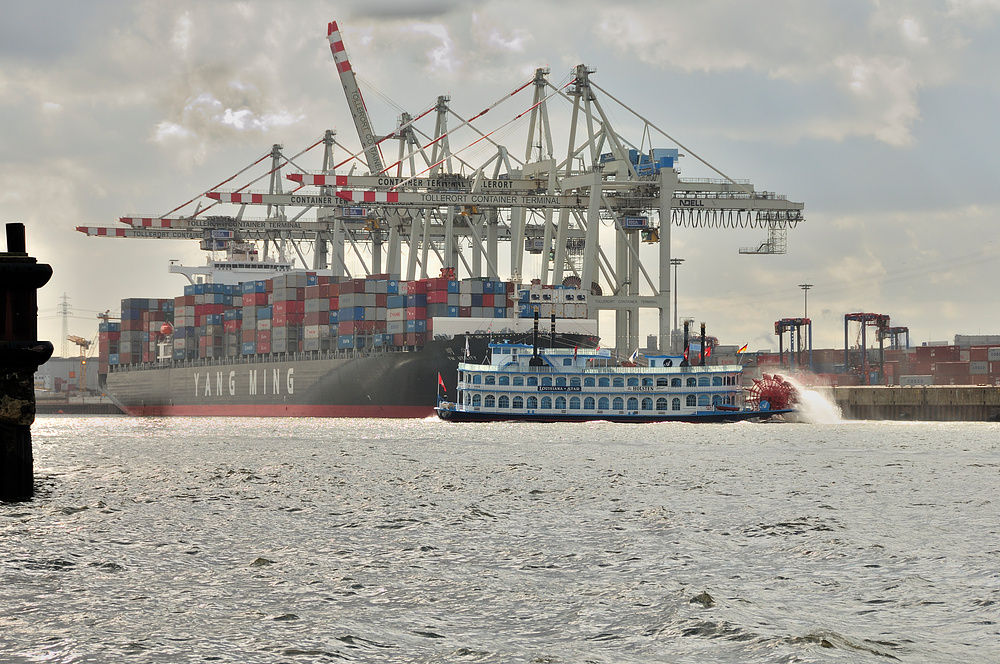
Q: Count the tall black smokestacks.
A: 4